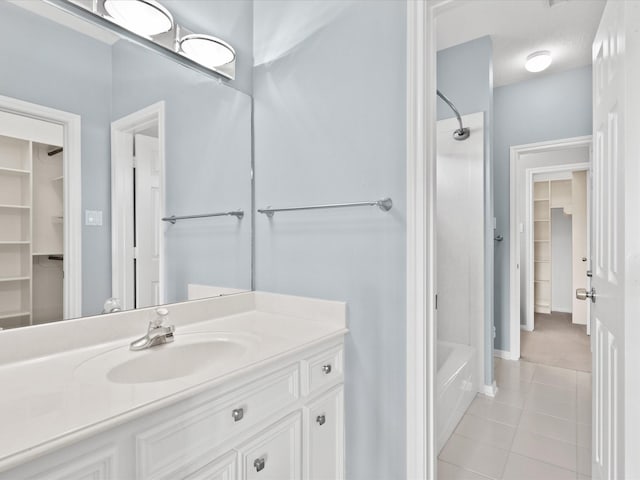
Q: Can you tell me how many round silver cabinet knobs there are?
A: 4